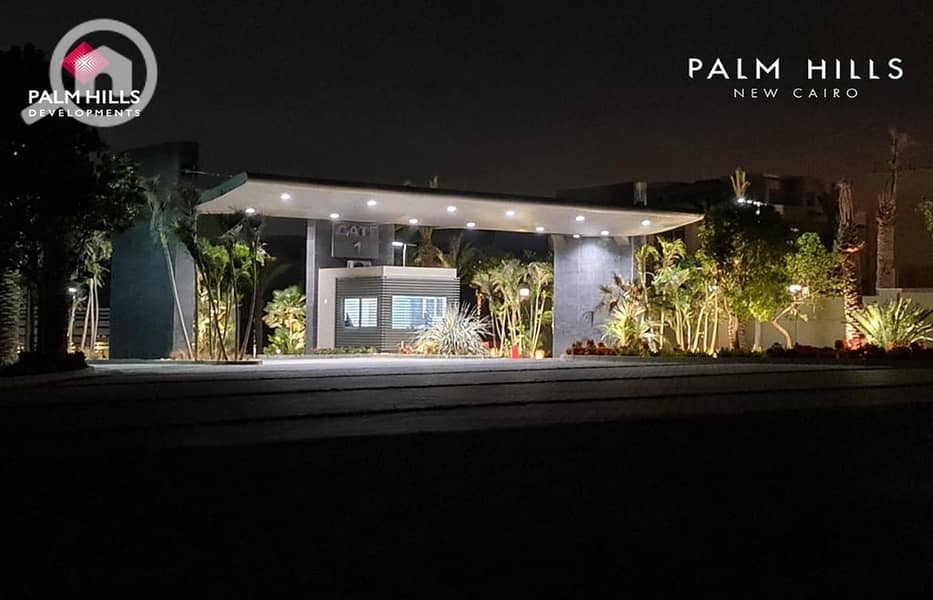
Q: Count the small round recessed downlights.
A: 13